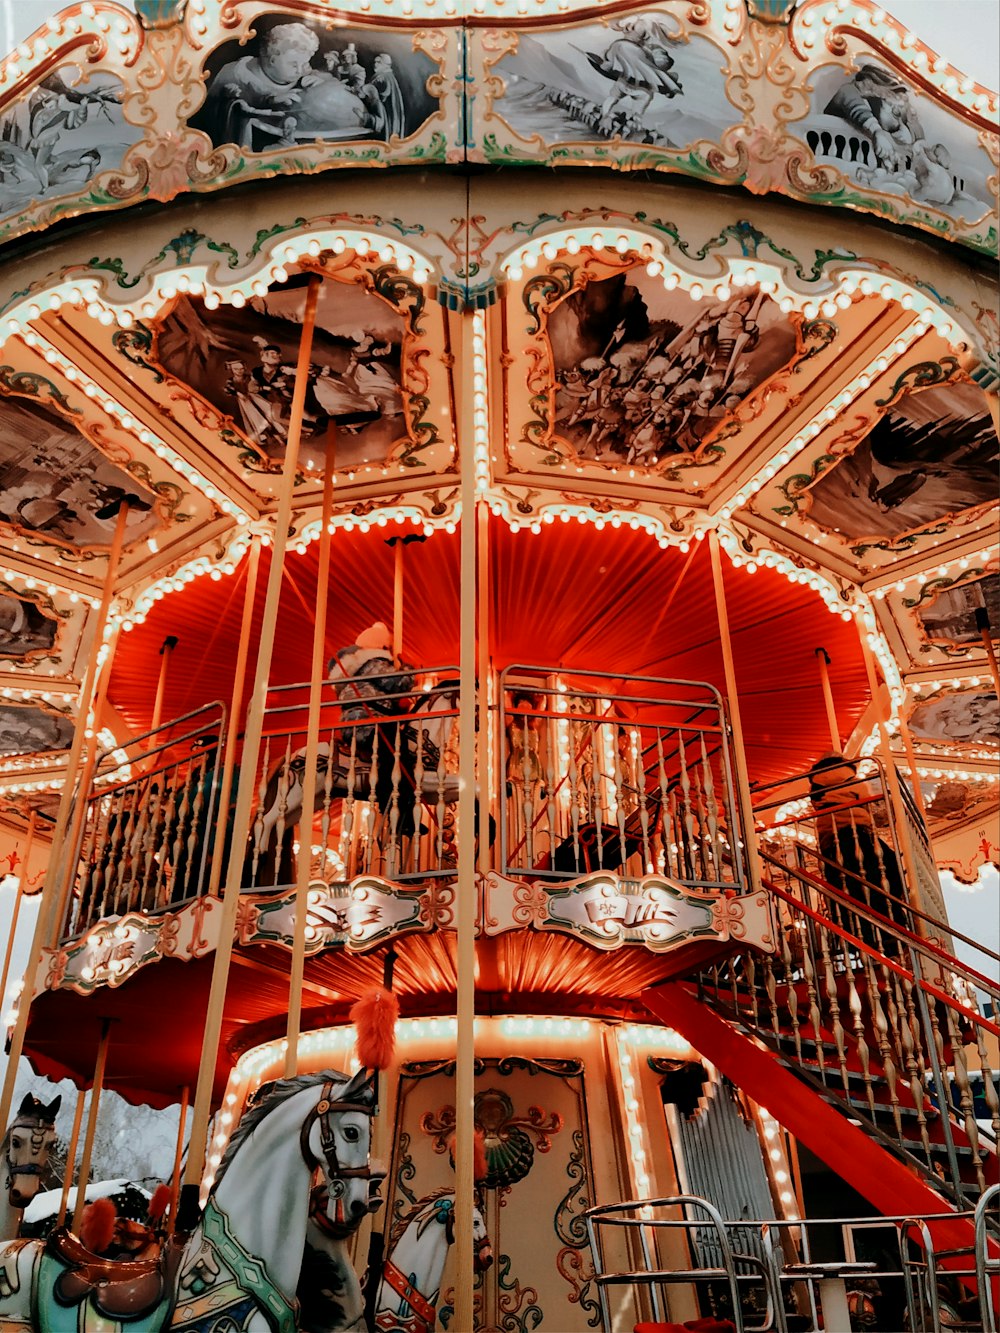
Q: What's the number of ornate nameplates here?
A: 3